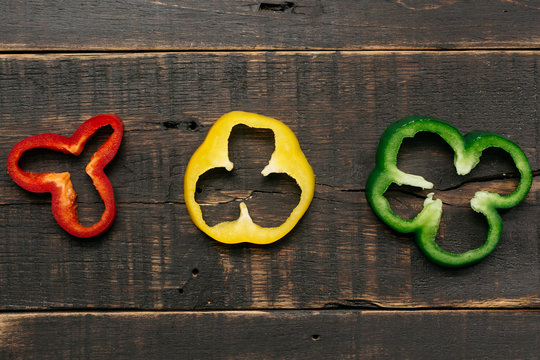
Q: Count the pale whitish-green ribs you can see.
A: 4